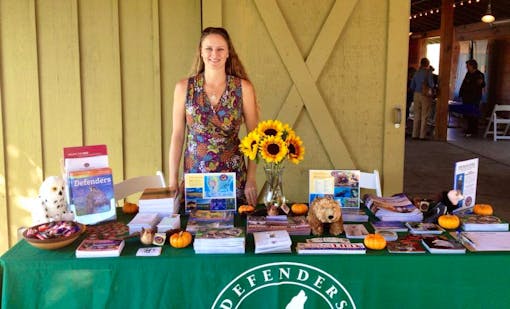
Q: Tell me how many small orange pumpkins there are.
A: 7